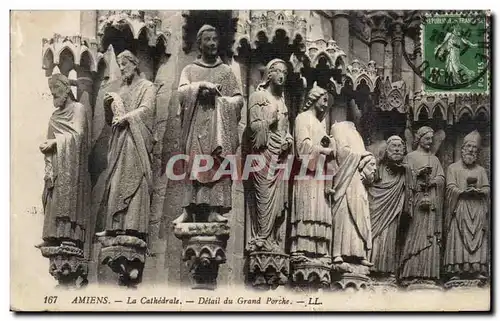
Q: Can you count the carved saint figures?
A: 9